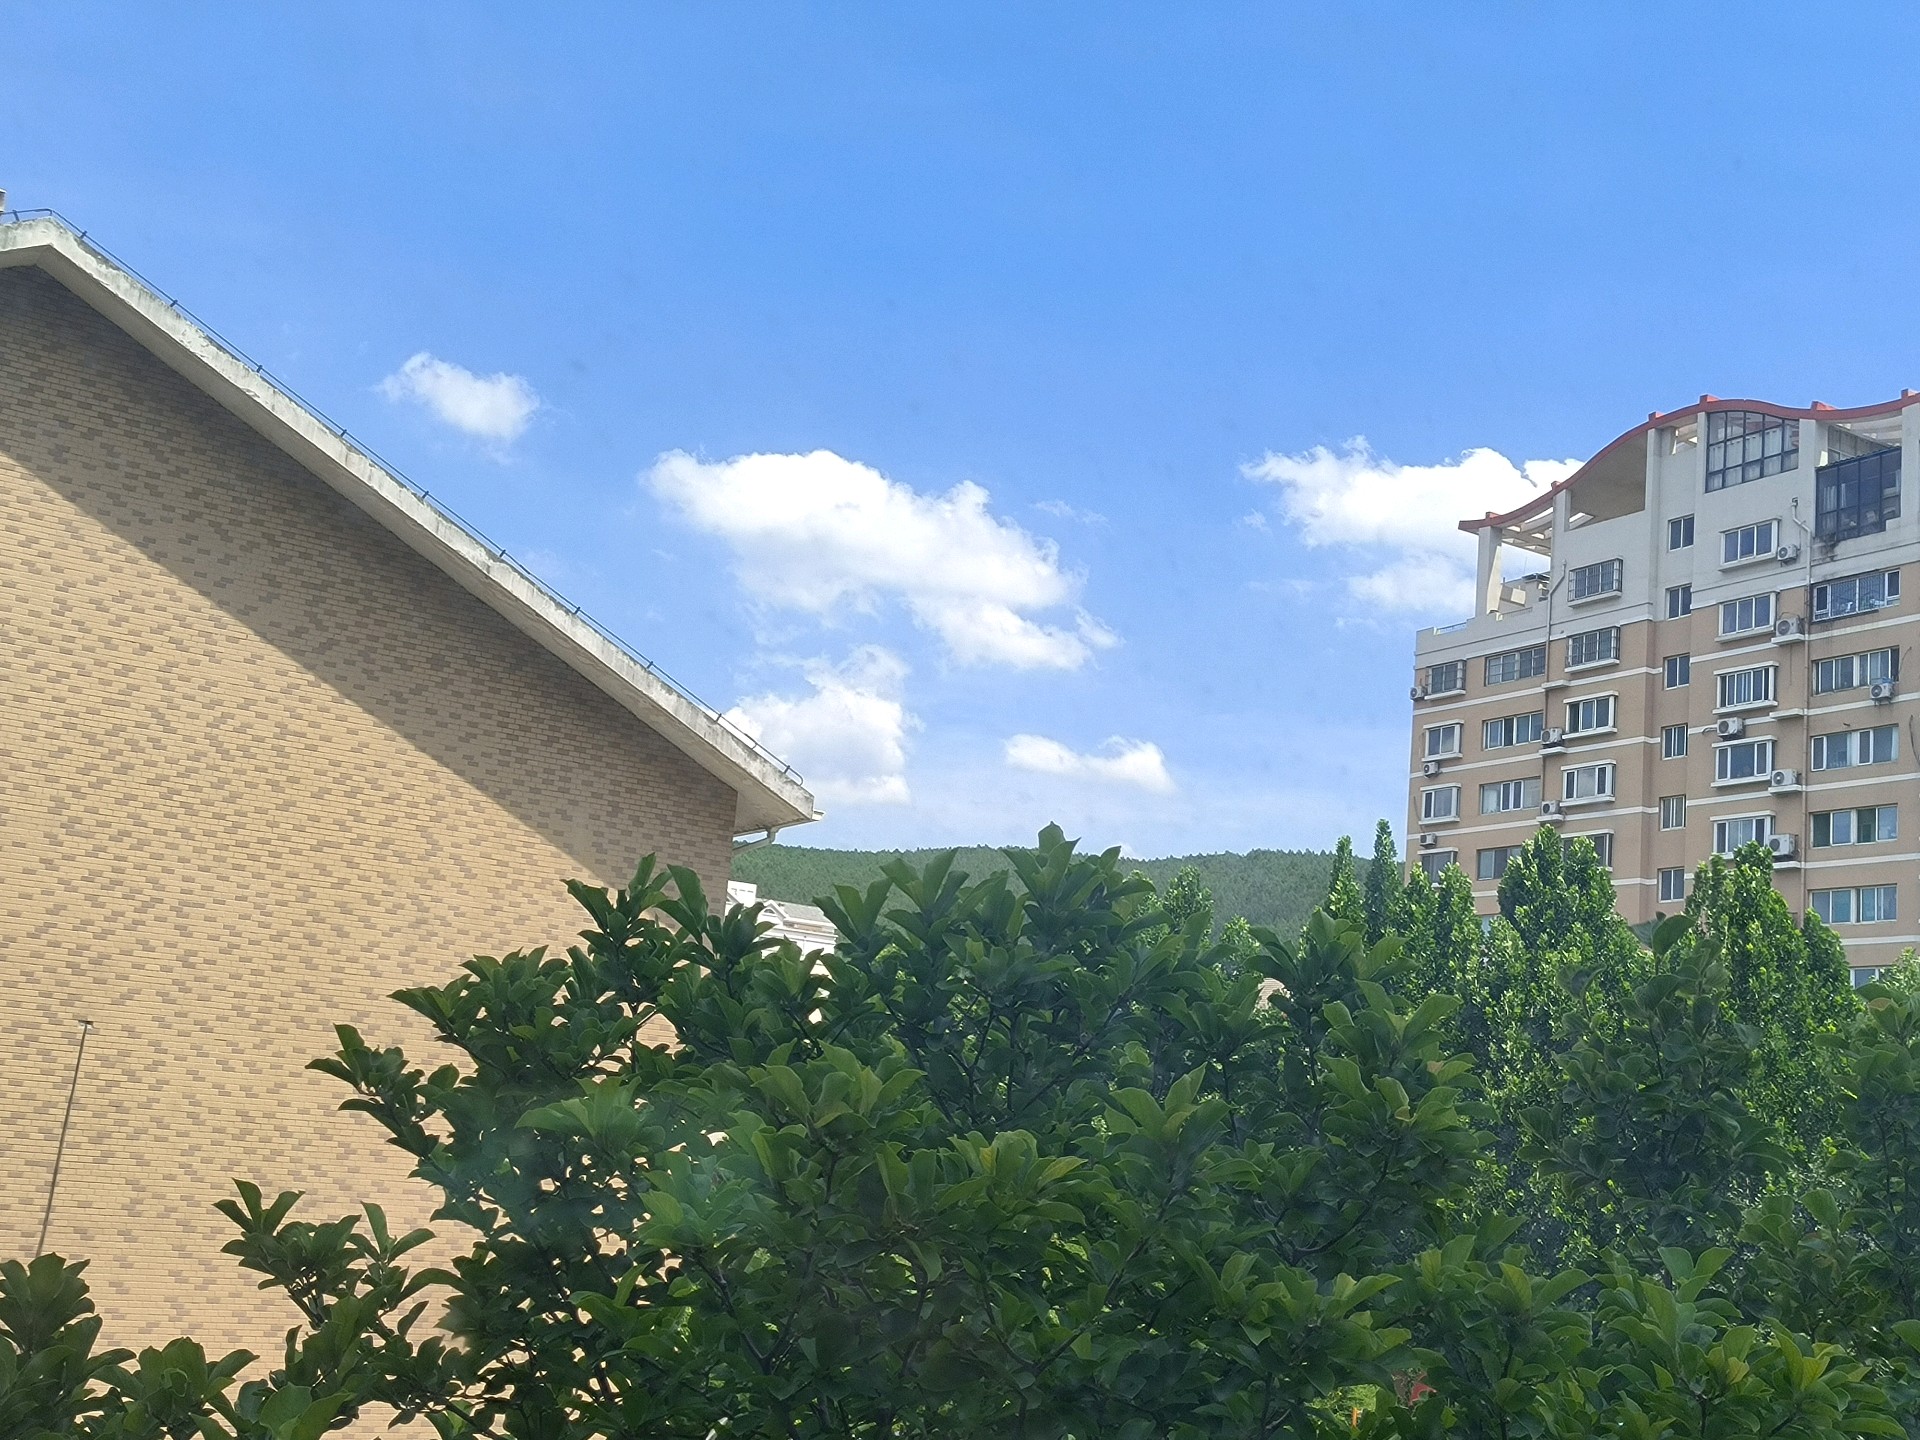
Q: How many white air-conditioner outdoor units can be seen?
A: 11